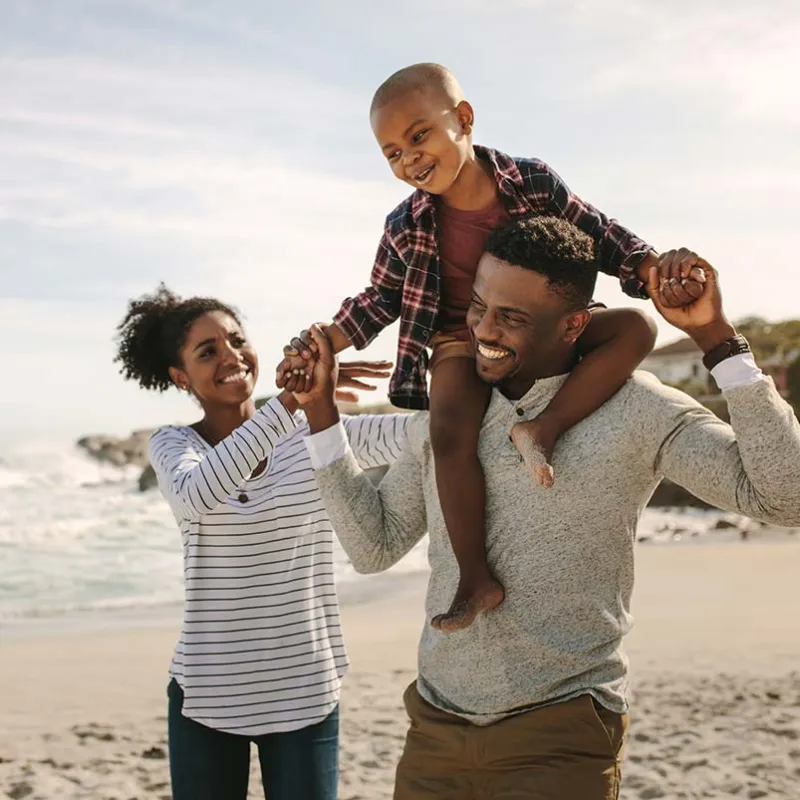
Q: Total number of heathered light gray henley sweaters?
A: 1